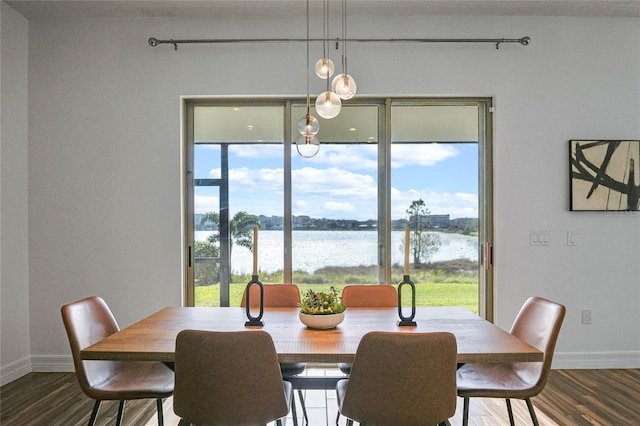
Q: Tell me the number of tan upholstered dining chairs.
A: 6